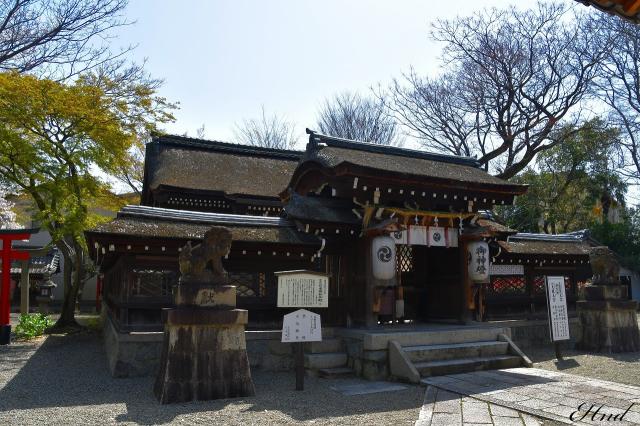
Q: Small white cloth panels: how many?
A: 4